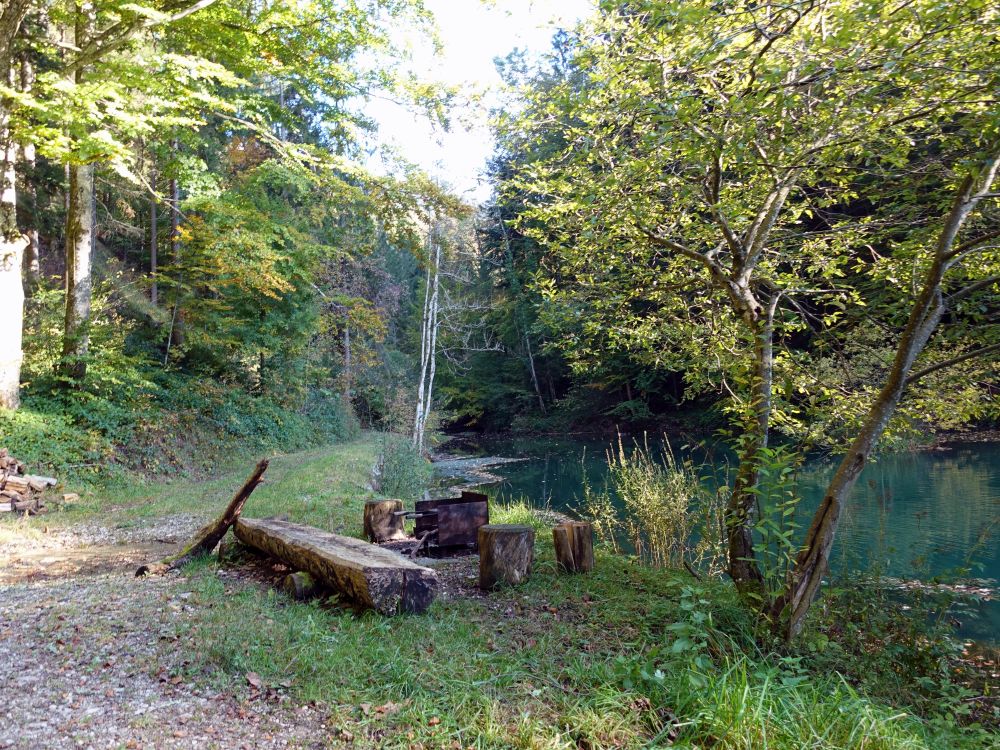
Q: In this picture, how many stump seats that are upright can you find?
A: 3